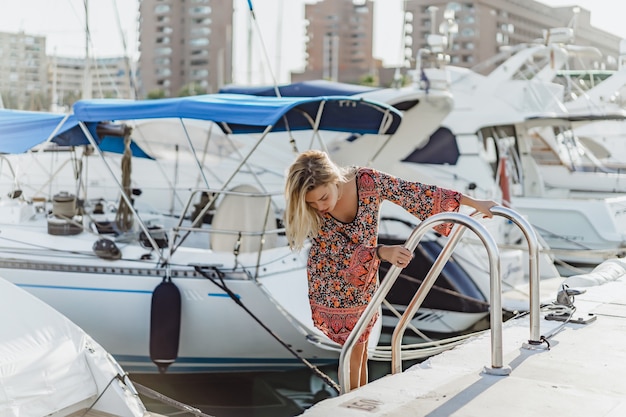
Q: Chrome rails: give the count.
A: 2